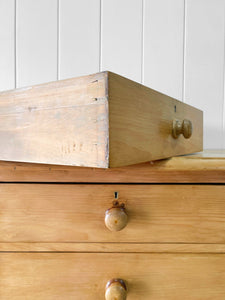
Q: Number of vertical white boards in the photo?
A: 6